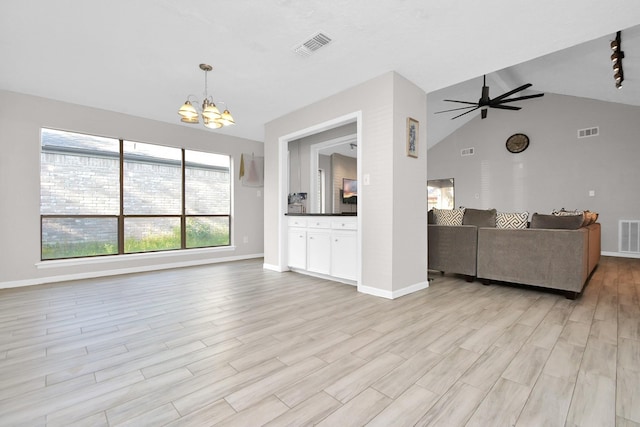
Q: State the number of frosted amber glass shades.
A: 5